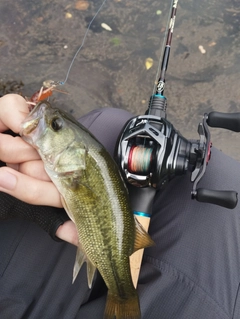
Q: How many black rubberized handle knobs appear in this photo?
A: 2